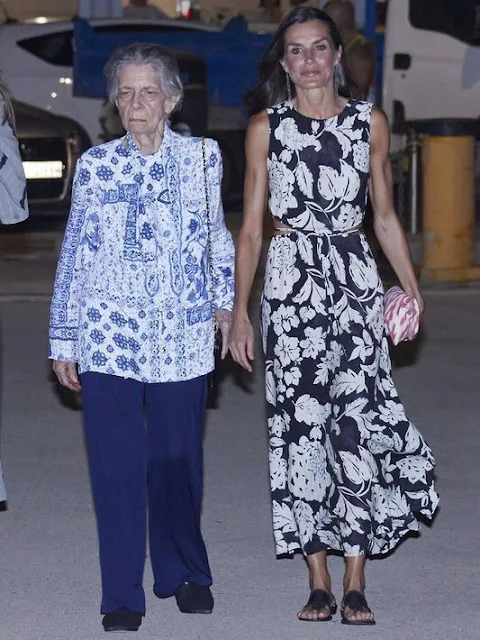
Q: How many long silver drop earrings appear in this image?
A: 2